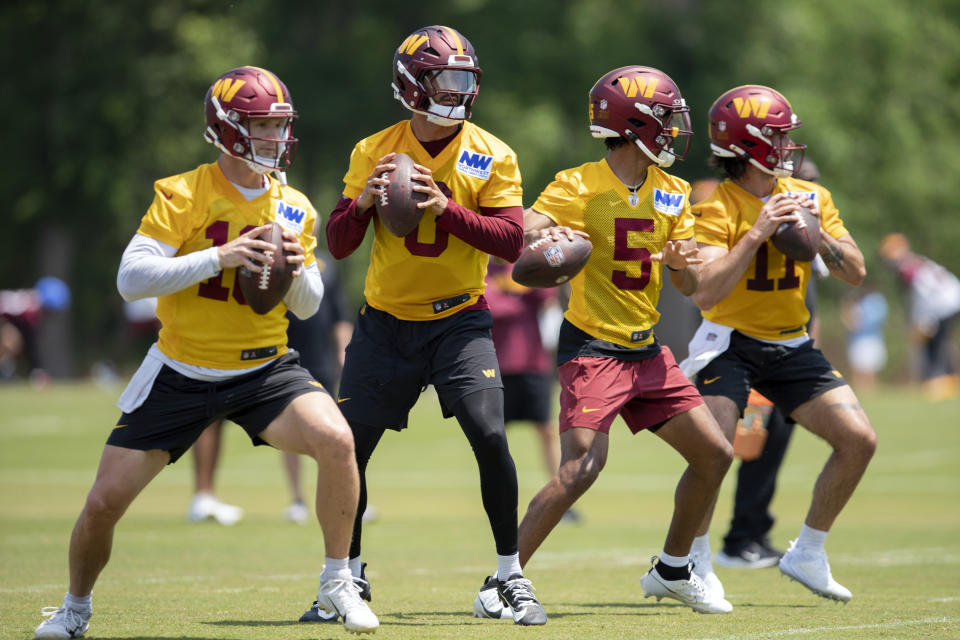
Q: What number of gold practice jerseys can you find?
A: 4